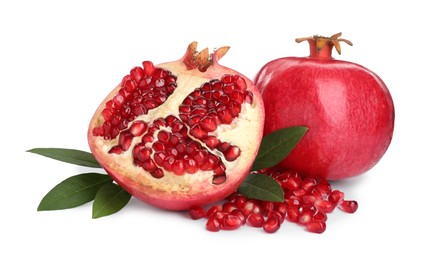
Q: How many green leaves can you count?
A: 5